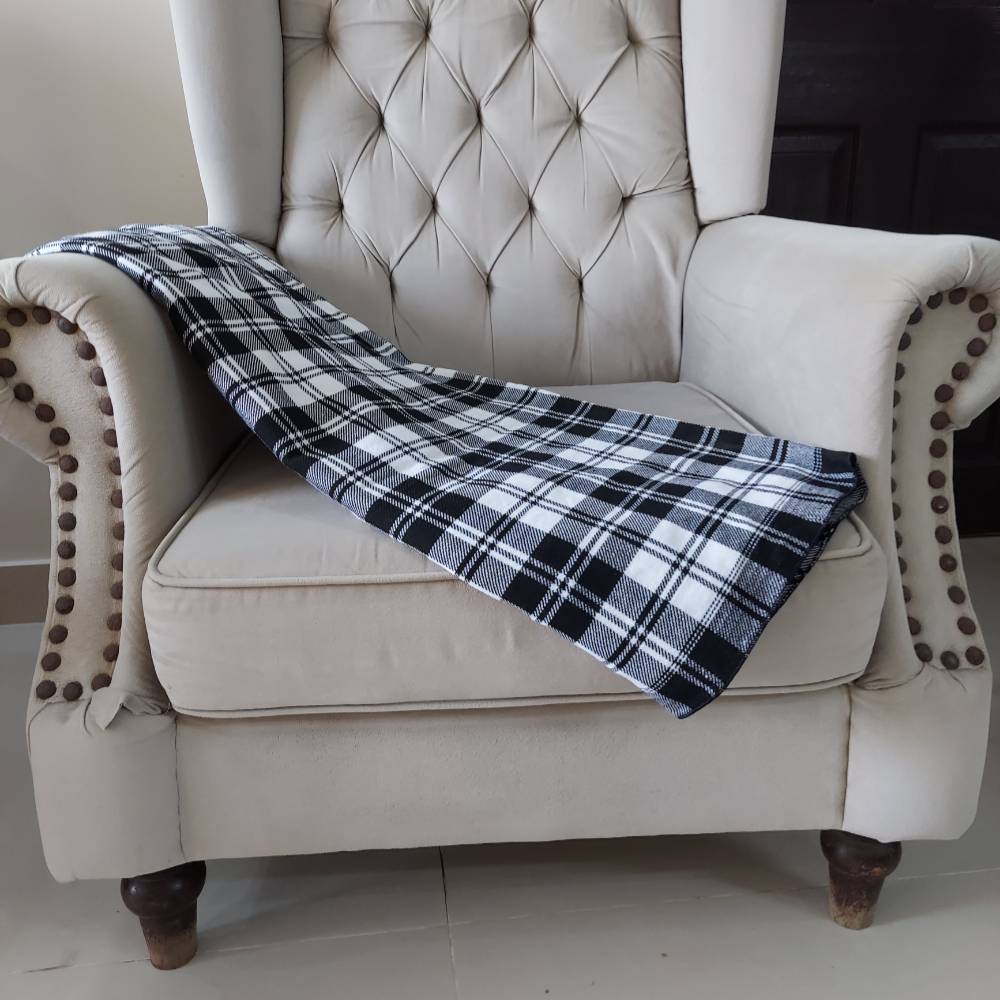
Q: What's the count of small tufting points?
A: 14